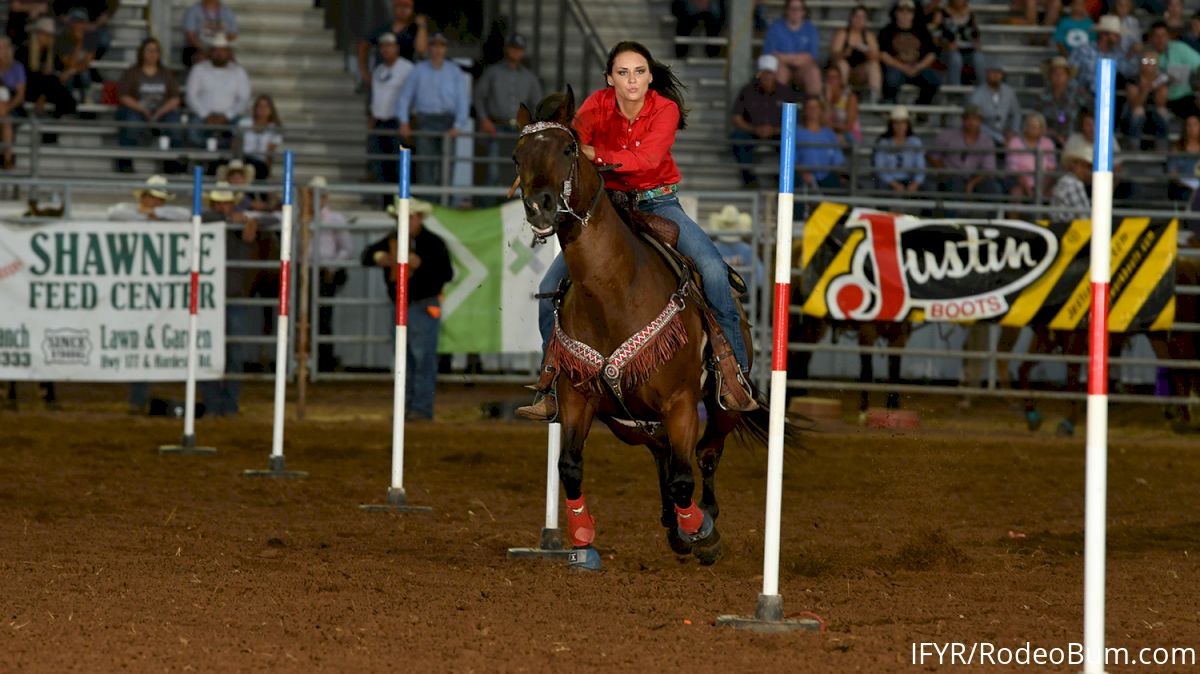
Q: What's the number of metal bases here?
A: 5